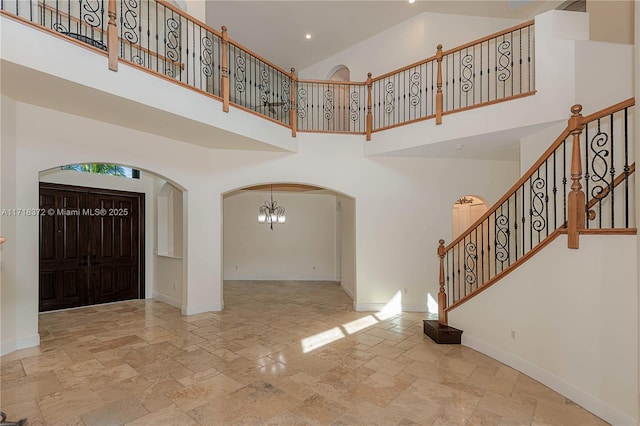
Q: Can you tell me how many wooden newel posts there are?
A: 7